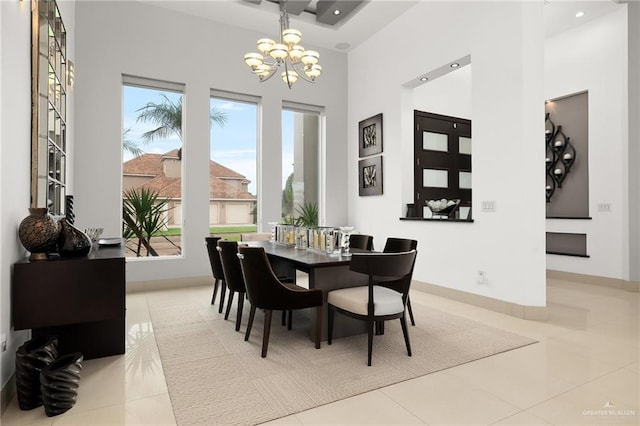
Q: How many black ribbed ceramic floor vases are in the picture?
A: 2